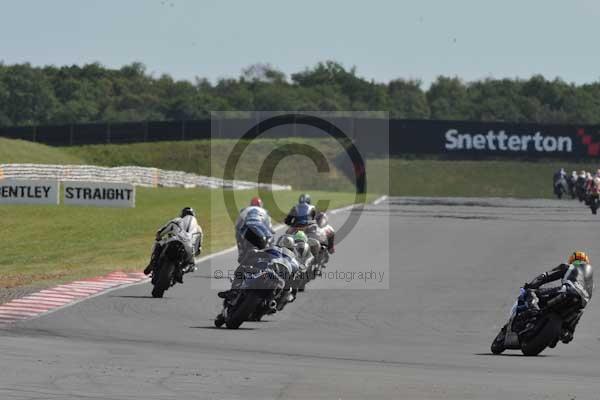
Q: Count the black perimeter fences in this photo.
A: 1